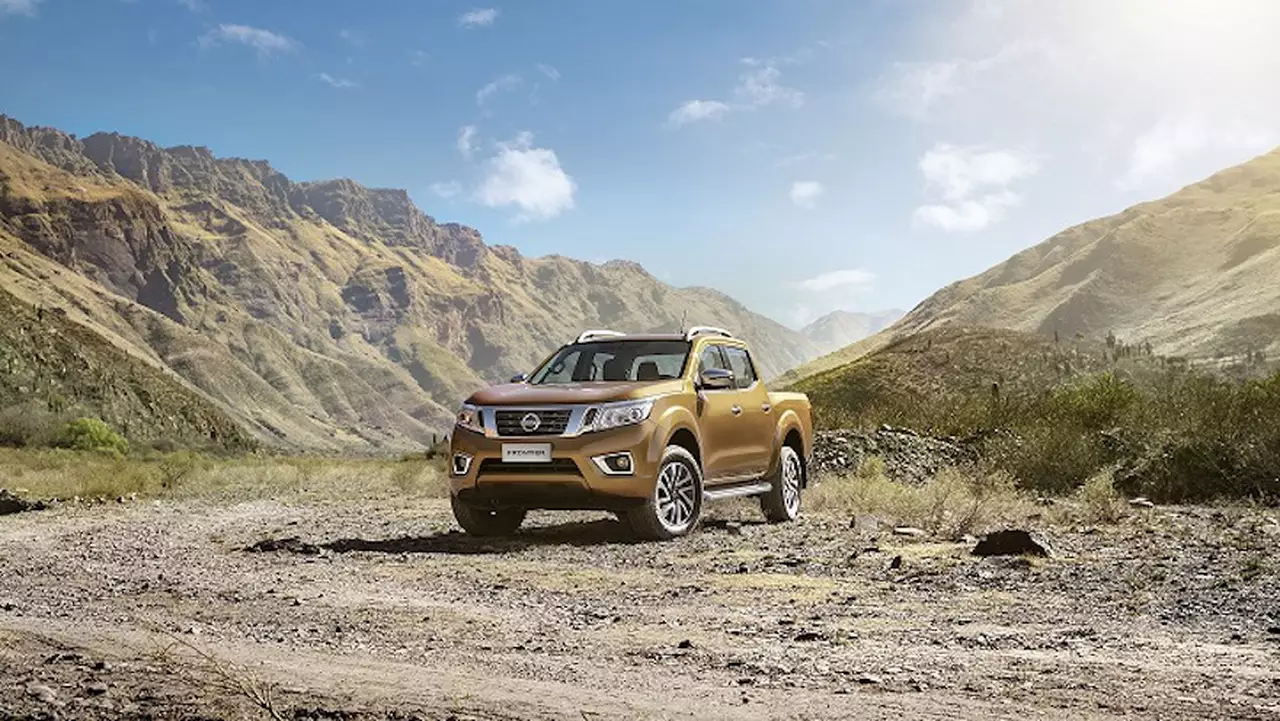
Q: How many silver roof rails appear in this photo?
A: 2